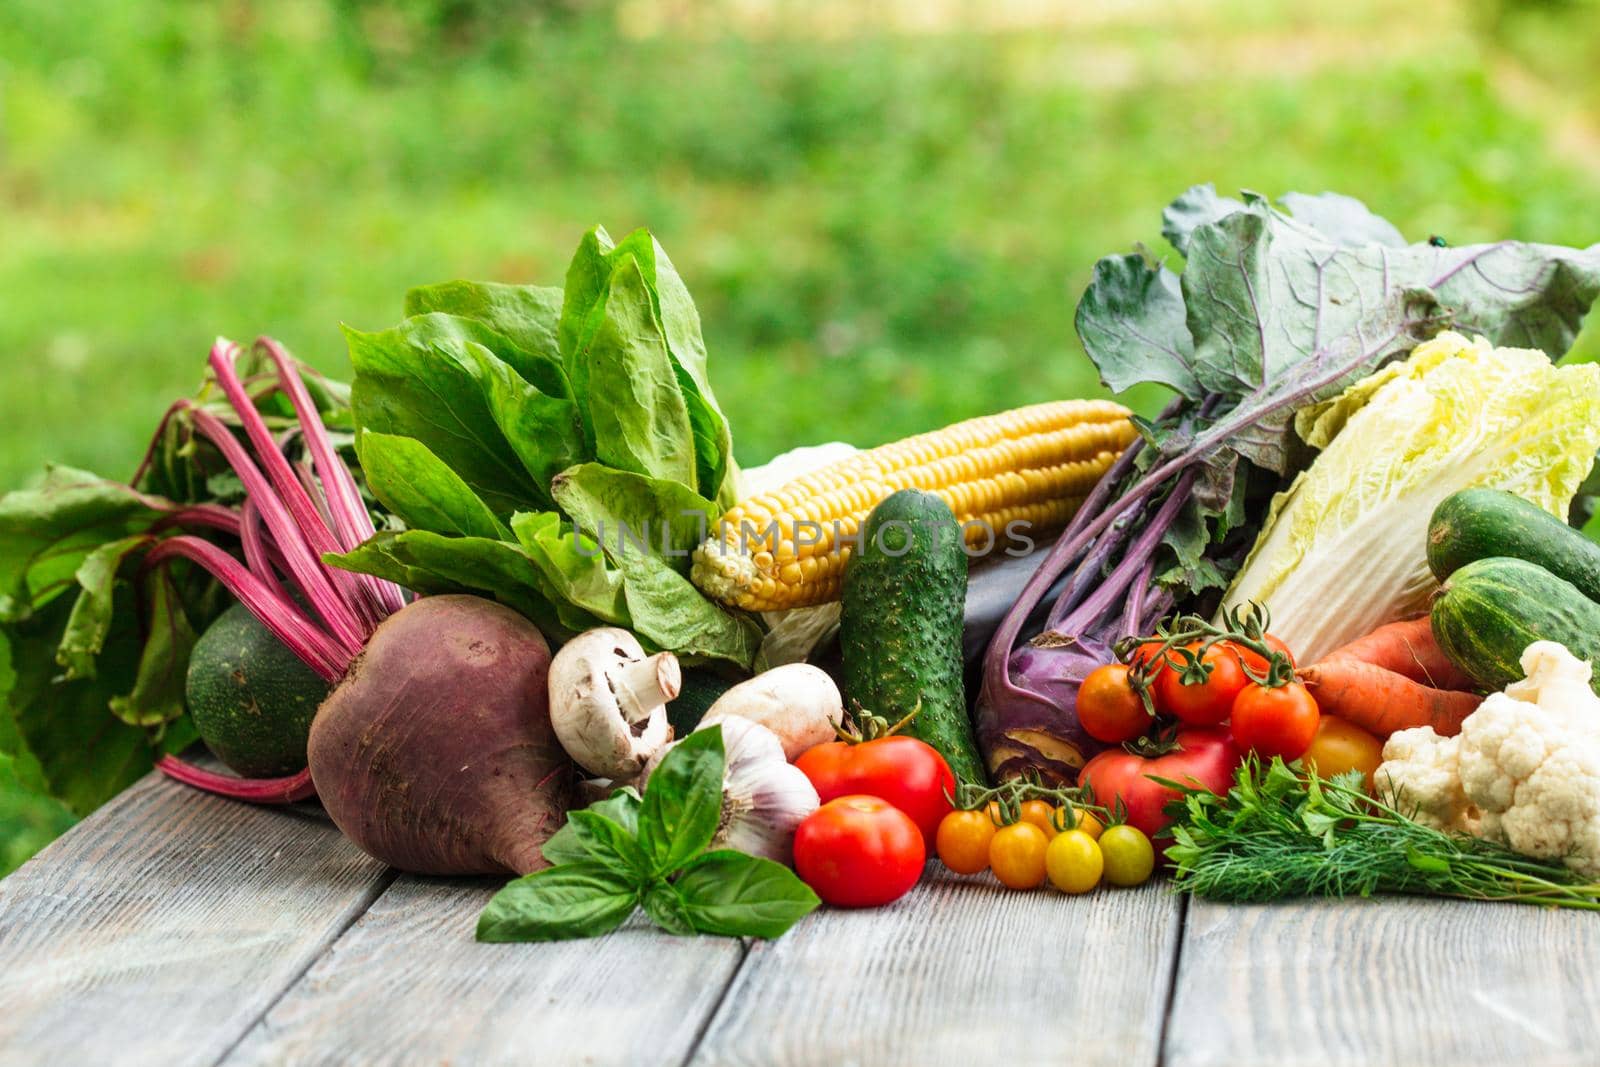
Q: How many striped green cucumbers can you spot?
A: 1